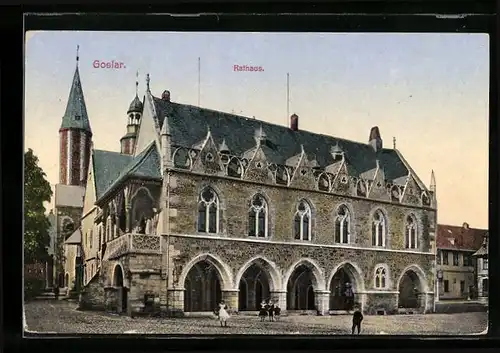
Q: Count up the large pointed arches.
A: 5